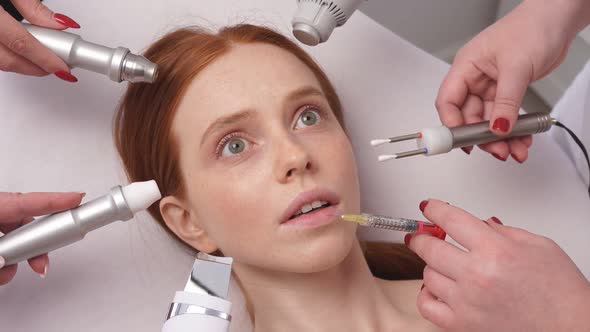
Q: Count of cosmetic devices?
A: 6